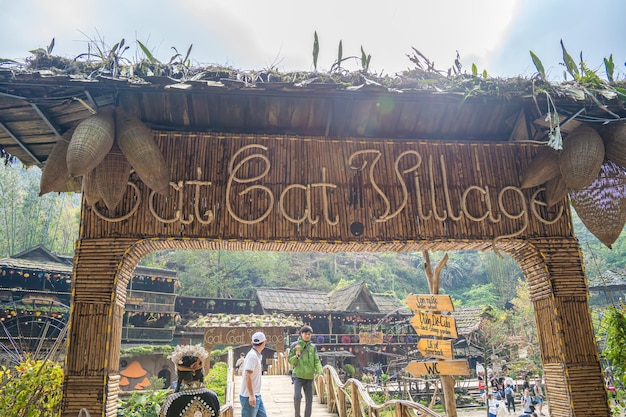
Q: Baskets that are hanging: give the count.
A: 10